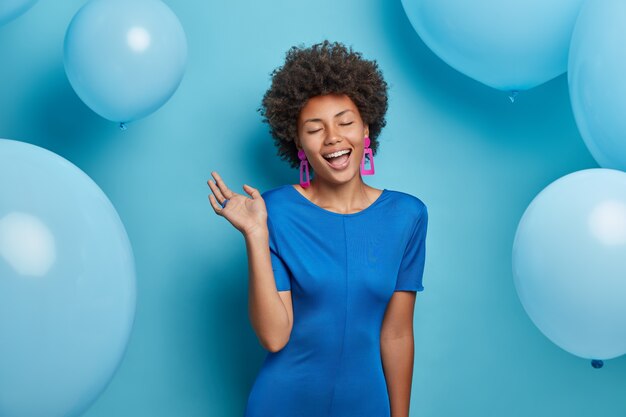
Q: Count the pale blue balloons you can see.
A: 6